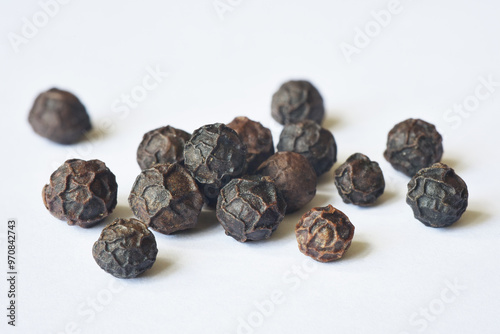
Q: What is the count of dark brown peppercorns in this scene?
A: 15